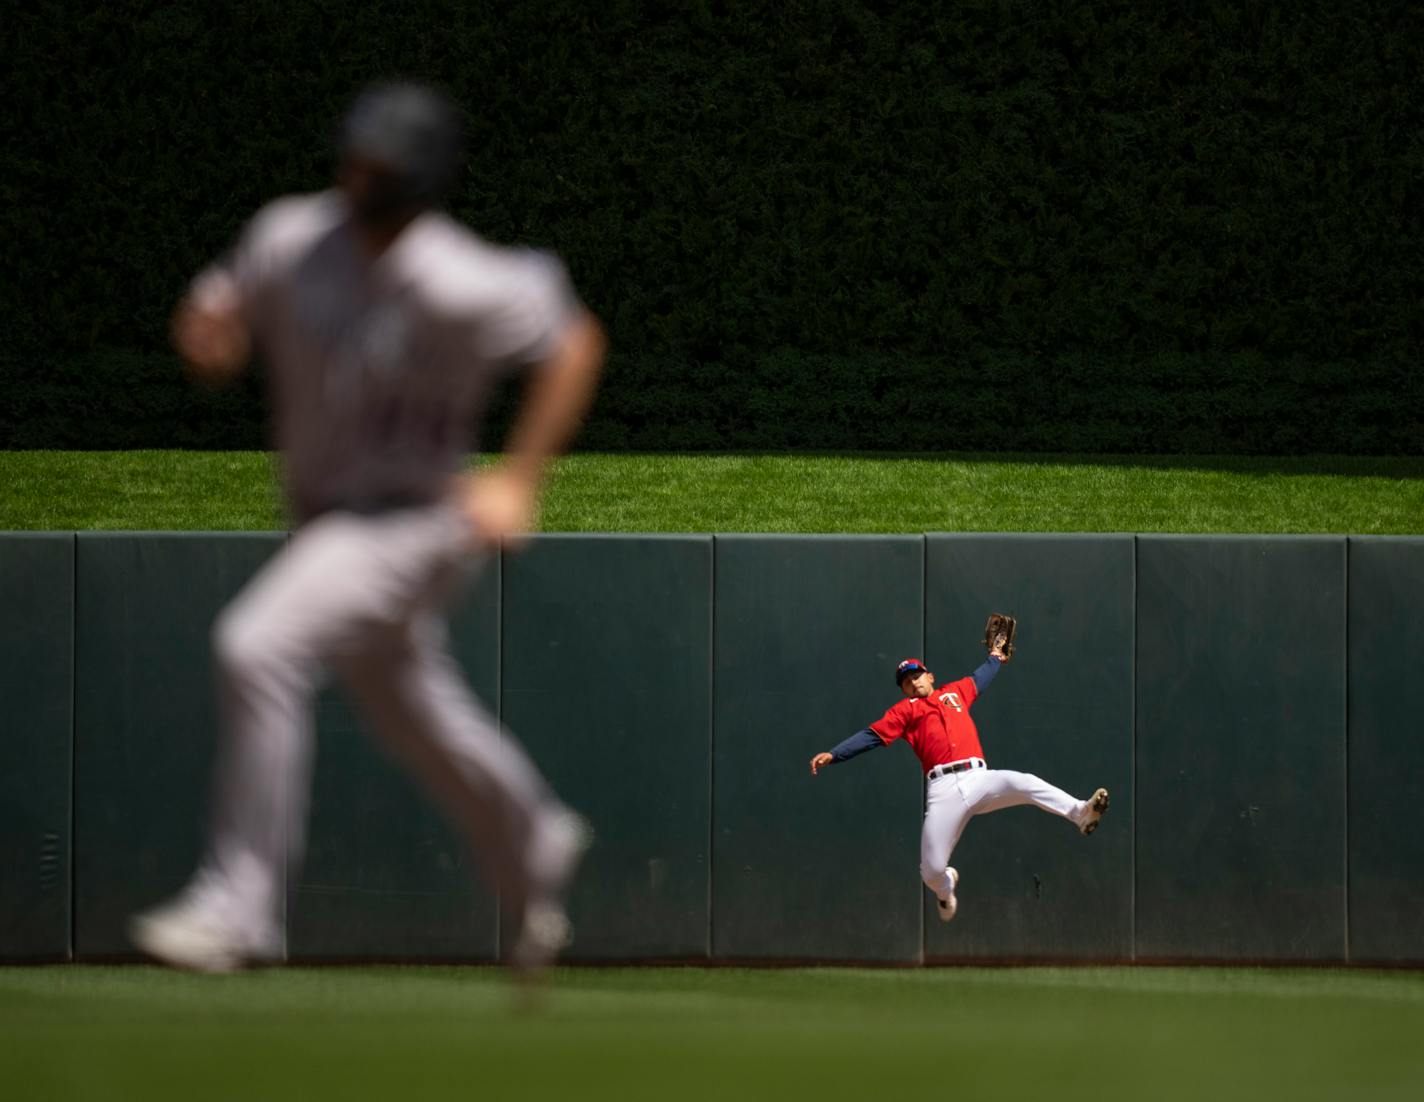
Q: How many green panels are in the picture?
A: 8